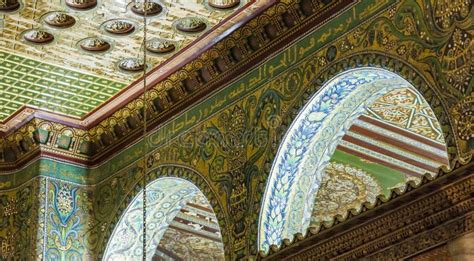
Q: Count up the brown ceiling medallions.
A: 11